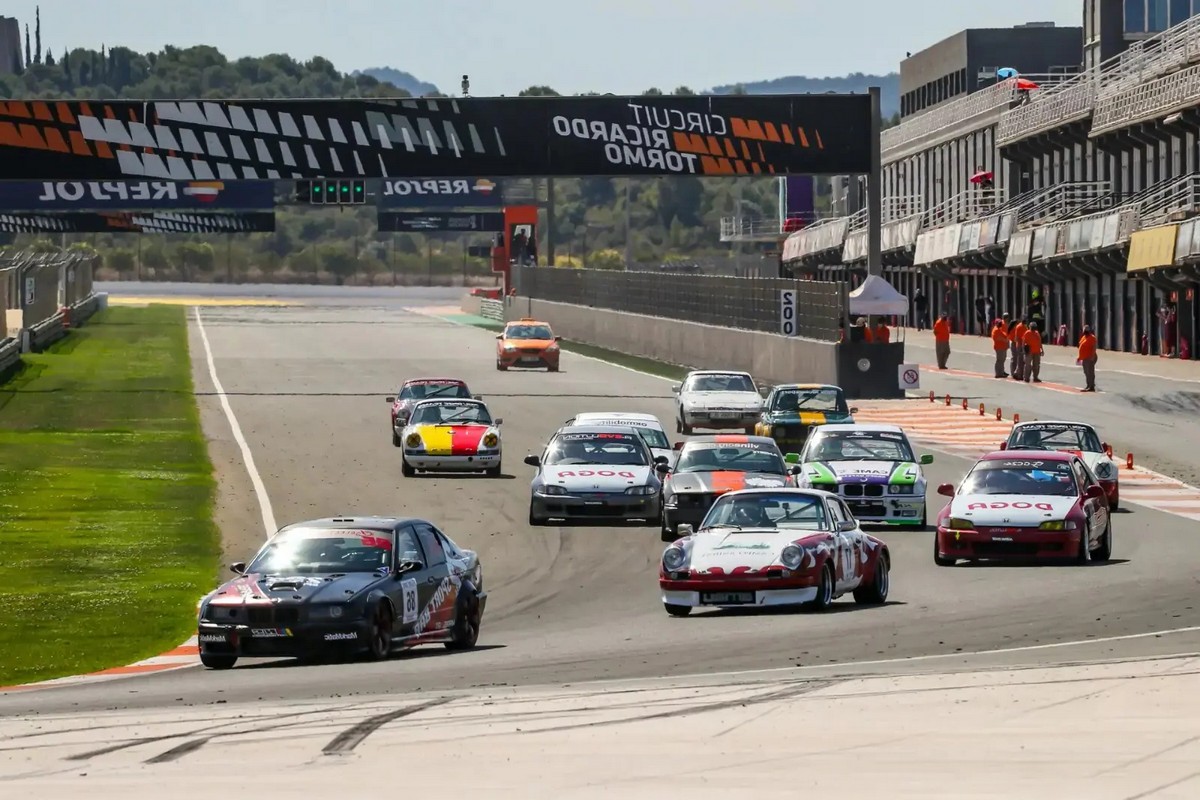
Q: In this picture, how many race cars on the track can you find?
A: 13